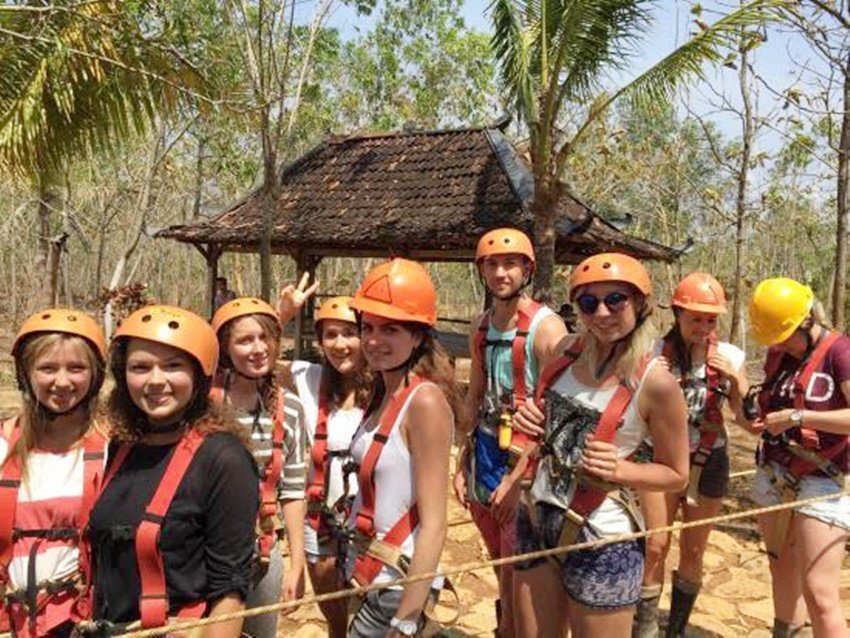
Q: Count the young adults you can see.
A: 9